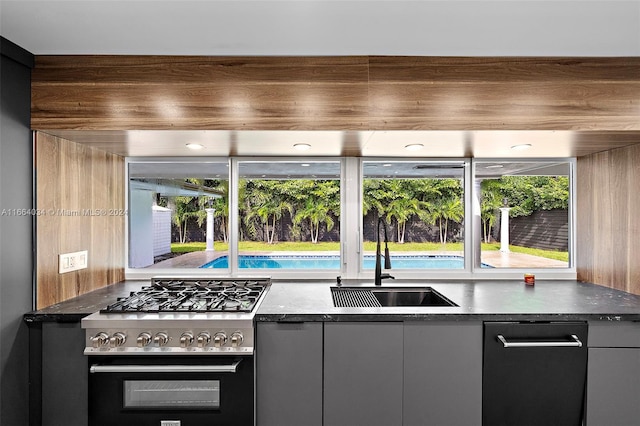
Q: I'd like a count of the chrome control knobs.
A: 8